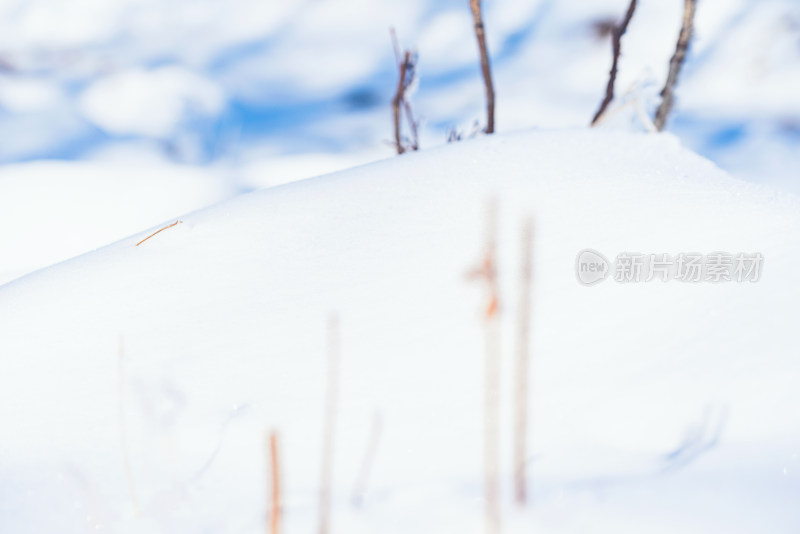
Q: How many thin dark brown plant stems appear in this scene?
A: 4